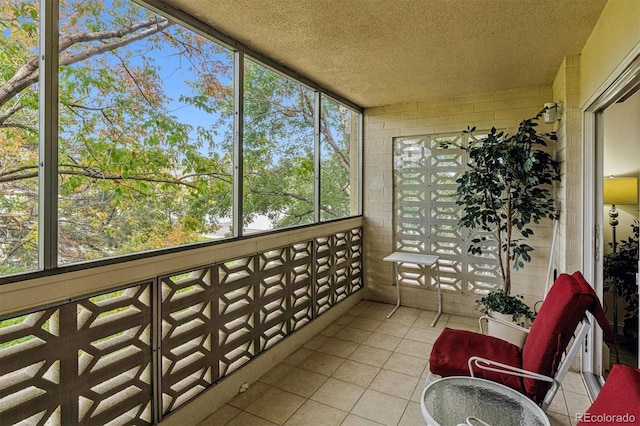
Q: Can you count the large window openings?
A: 4